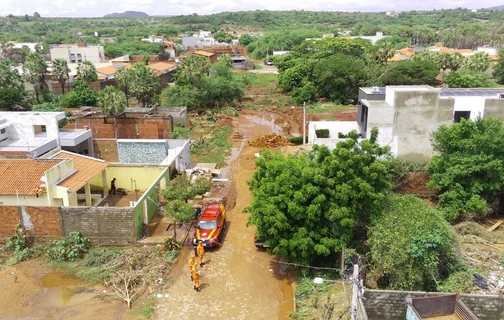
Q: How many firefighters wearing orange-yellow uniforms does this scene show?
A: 3